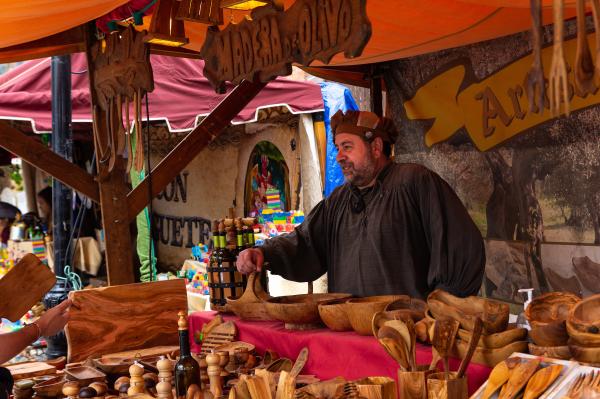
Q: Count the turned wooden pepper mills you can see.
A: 3